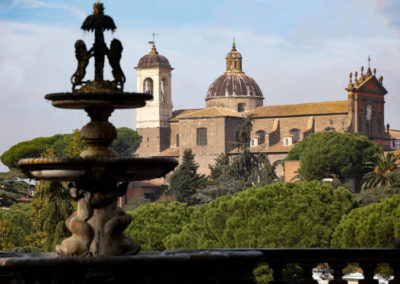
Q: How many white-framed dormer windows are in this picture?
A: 2